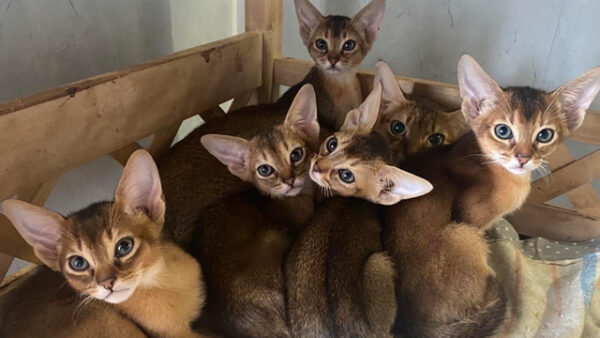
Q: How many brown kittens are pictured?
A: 6